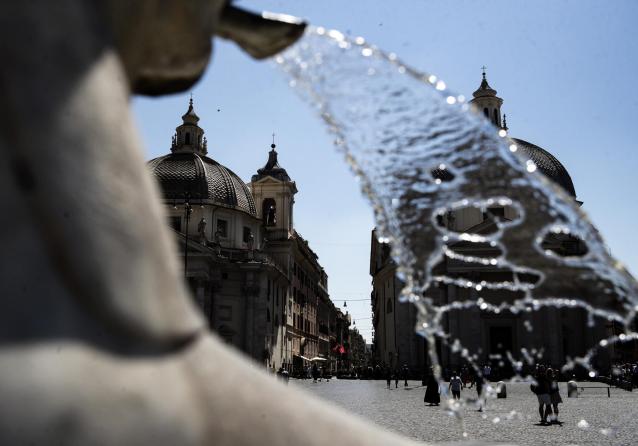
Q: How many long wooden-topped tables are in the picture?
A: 0